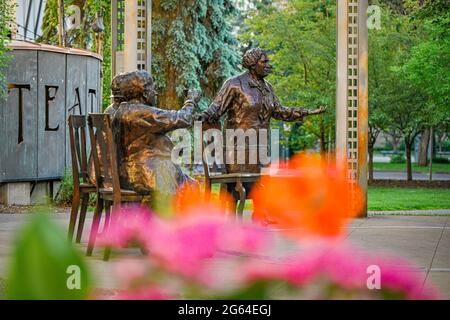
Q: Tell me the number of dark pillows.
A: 0